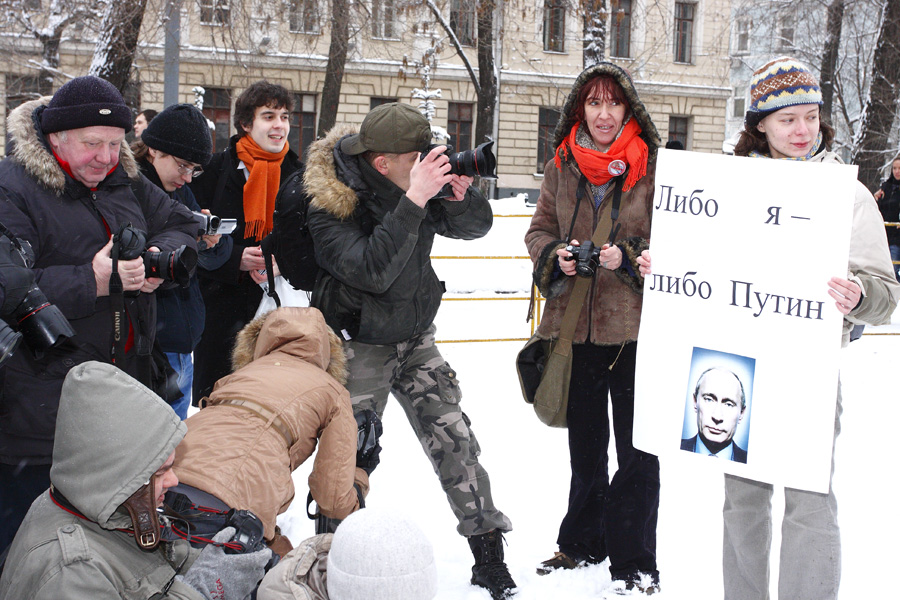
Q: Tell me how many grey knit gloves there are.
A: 1